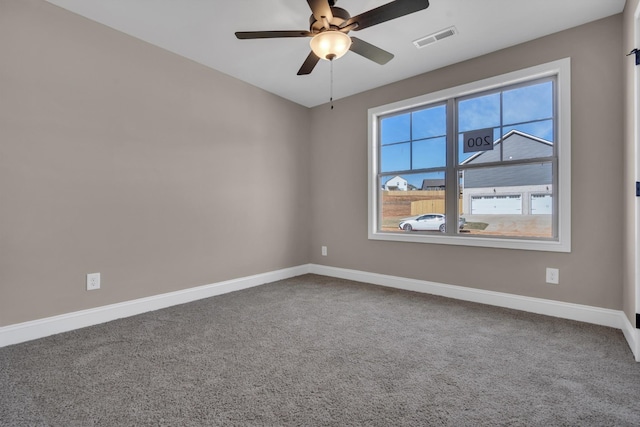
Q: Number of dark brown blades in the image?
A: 5